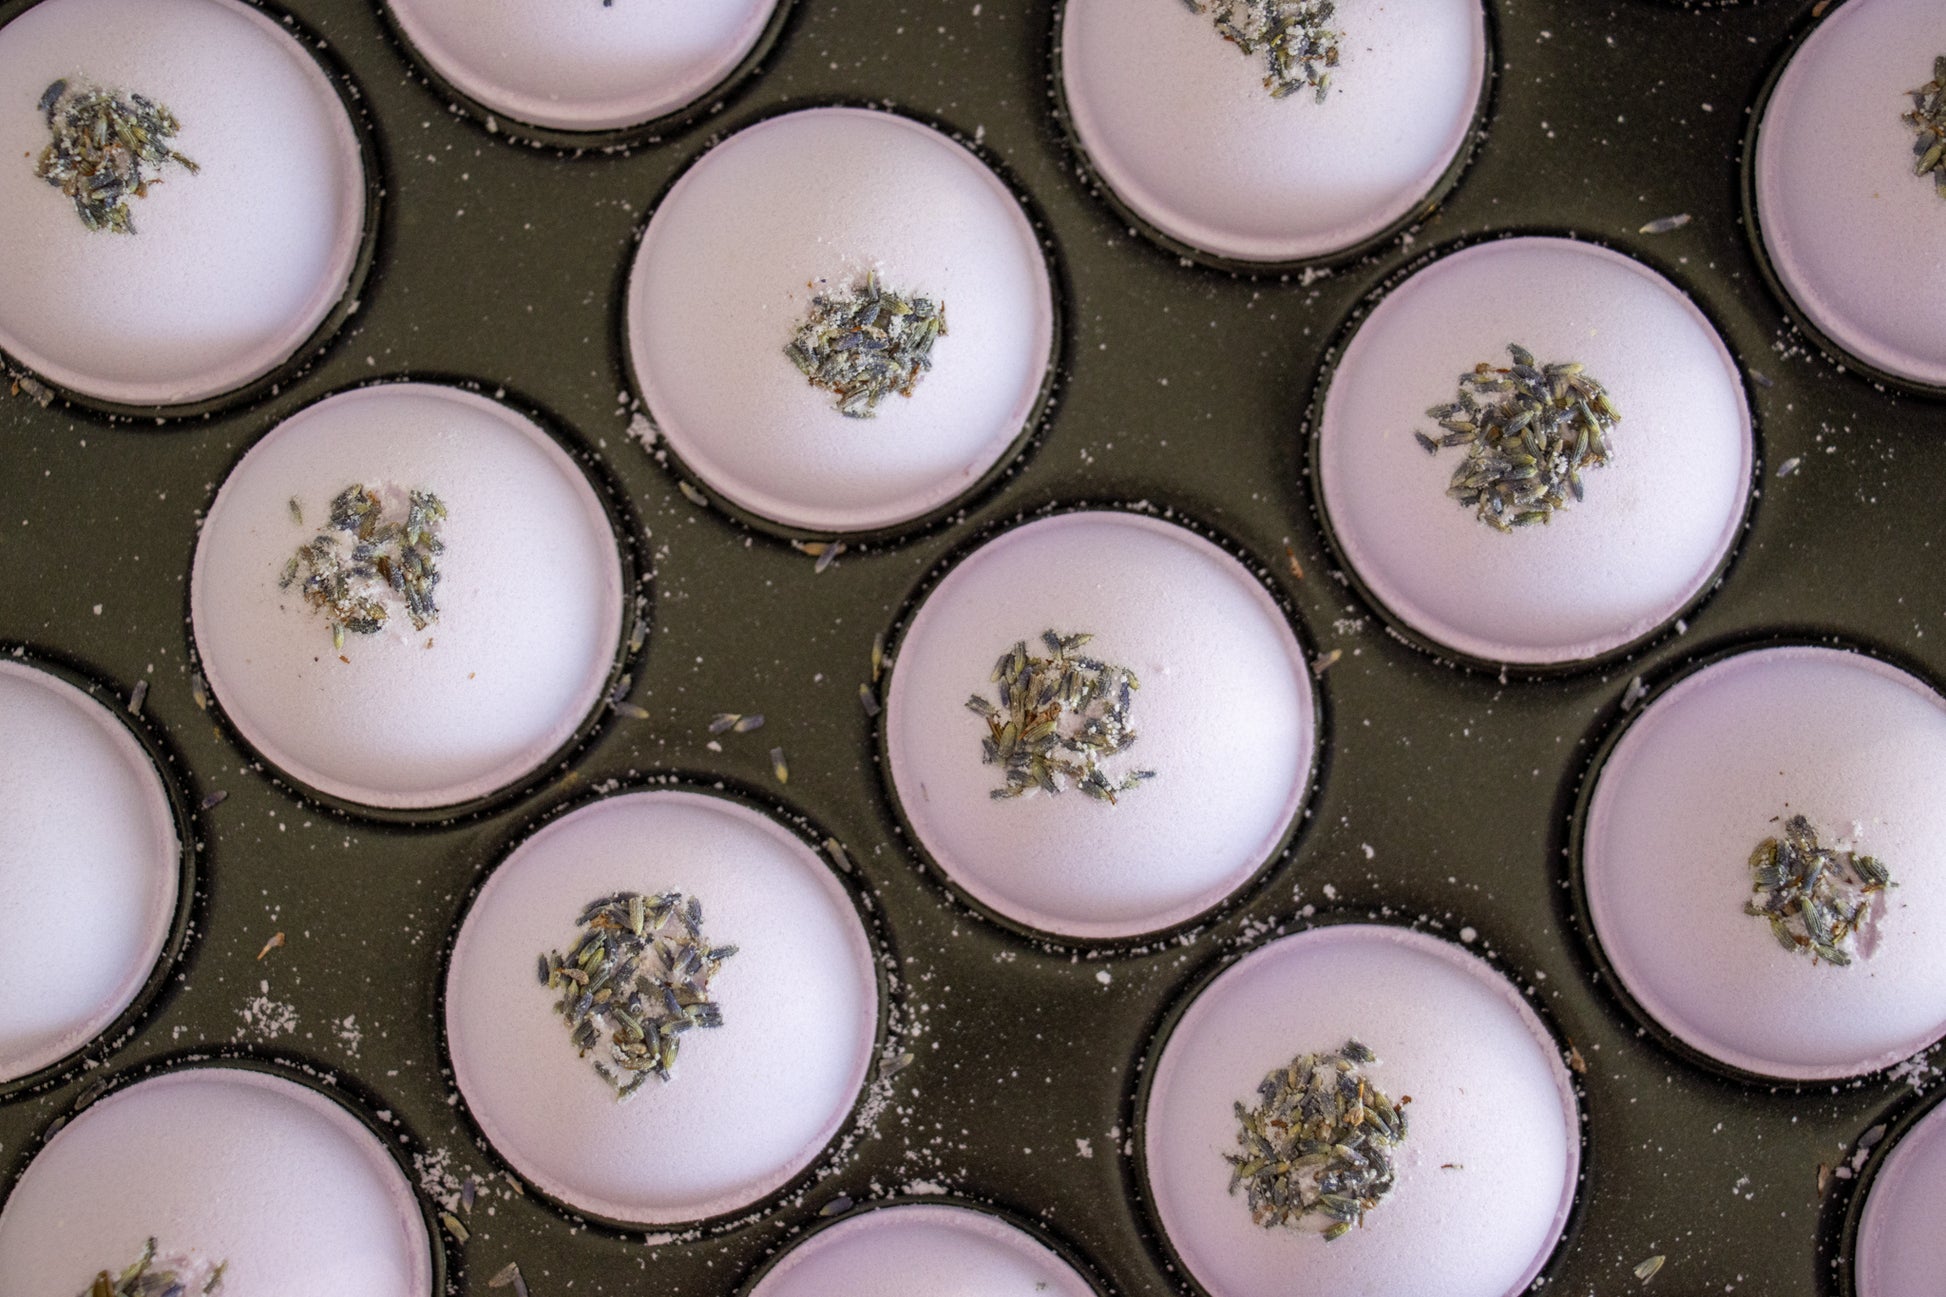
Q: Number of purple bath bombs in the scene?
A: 15